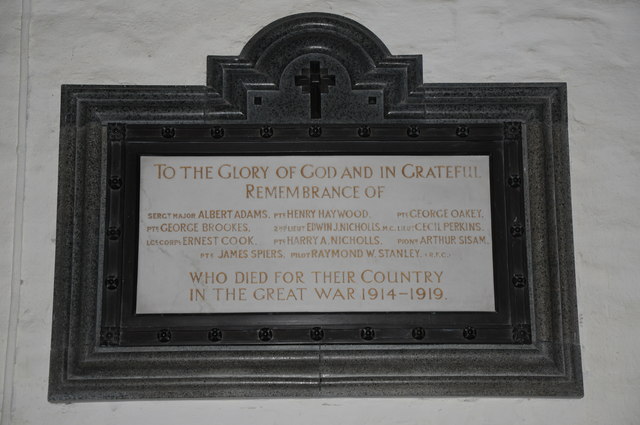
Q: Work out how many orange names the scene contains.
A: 11